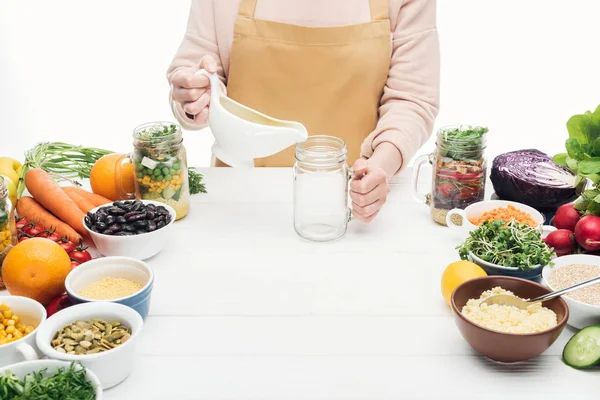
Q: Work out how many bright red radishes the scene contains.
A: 3